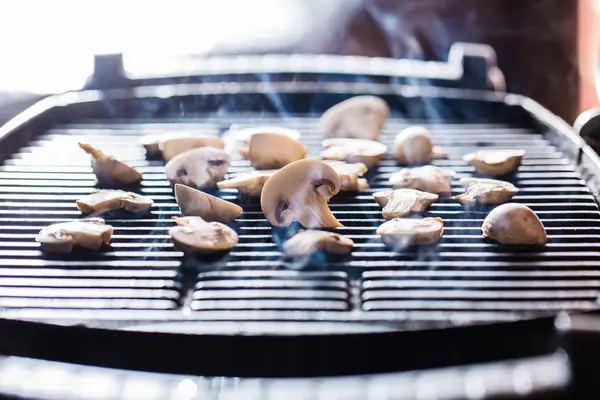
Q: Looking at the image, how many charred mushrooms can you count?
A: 0